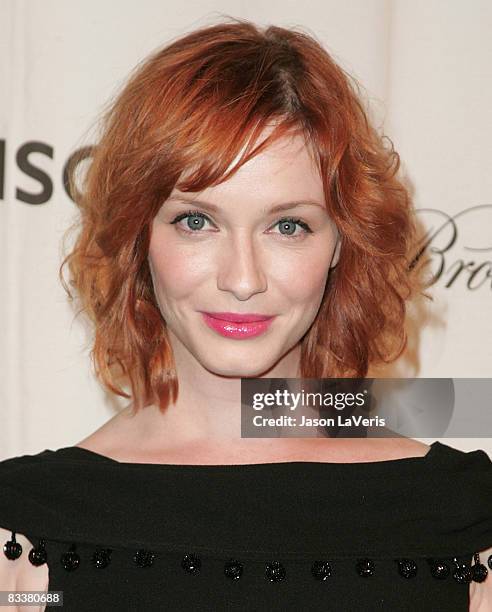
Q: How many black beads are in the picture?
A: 15